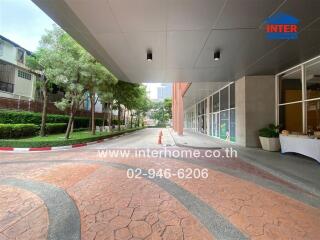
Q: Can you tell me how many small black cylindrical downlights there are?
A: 2